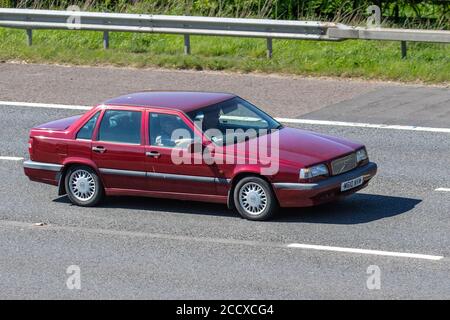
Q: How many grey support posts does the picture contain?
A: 5